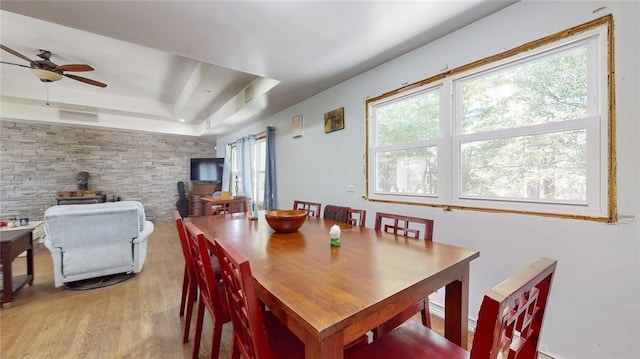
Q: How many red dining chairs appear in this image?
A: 8